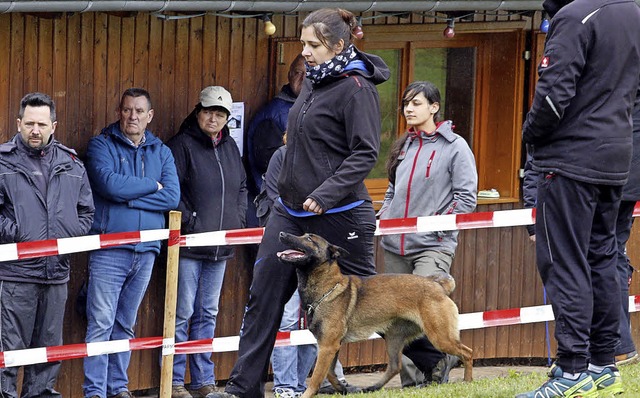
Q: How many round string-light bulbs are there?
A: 4